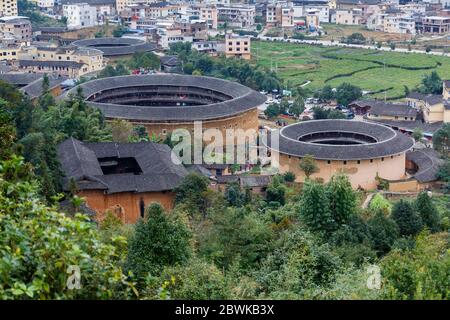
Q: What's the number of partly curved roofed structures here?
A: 1